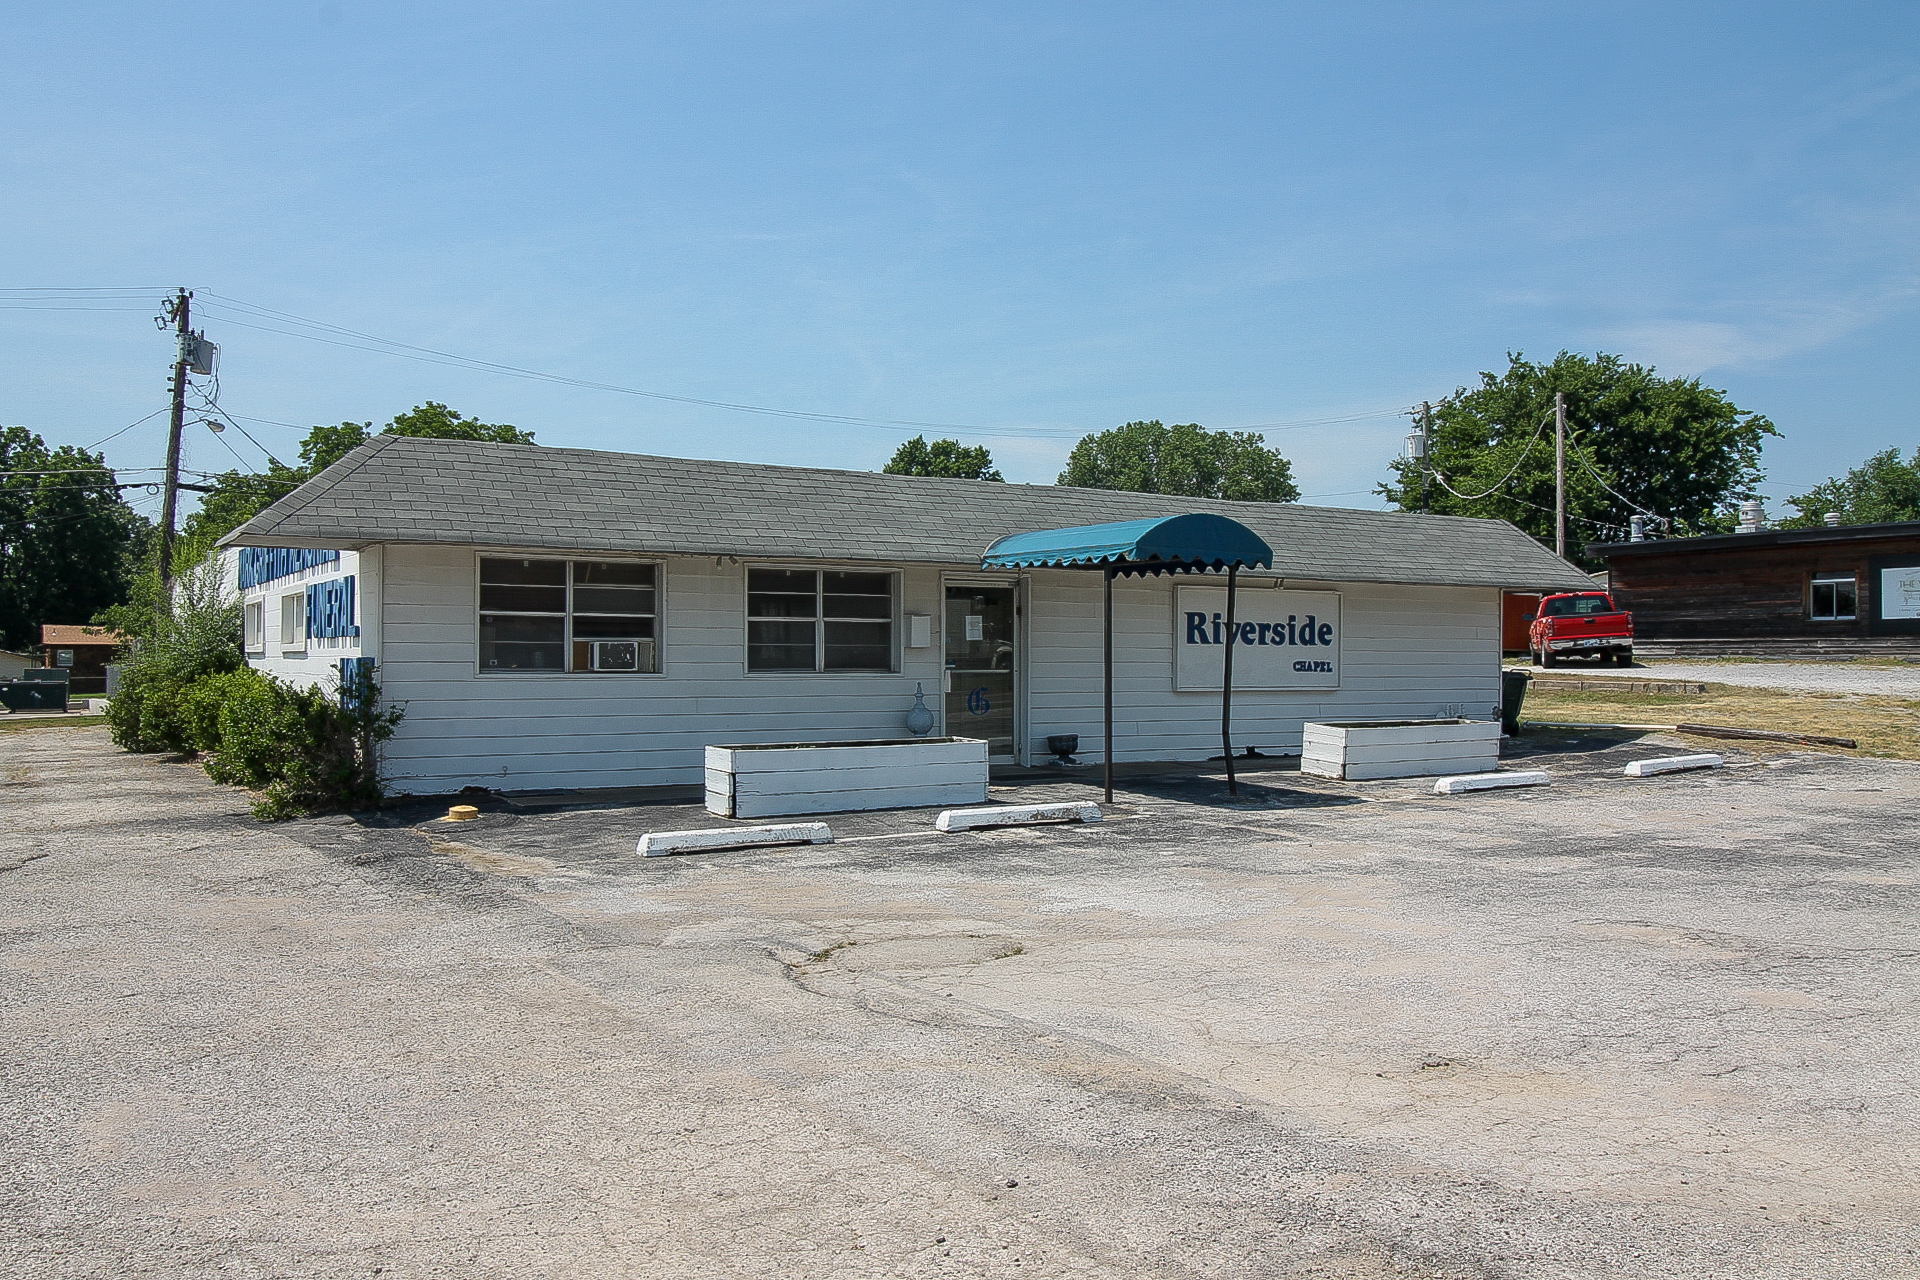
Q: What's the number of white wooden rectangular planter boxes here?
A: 2